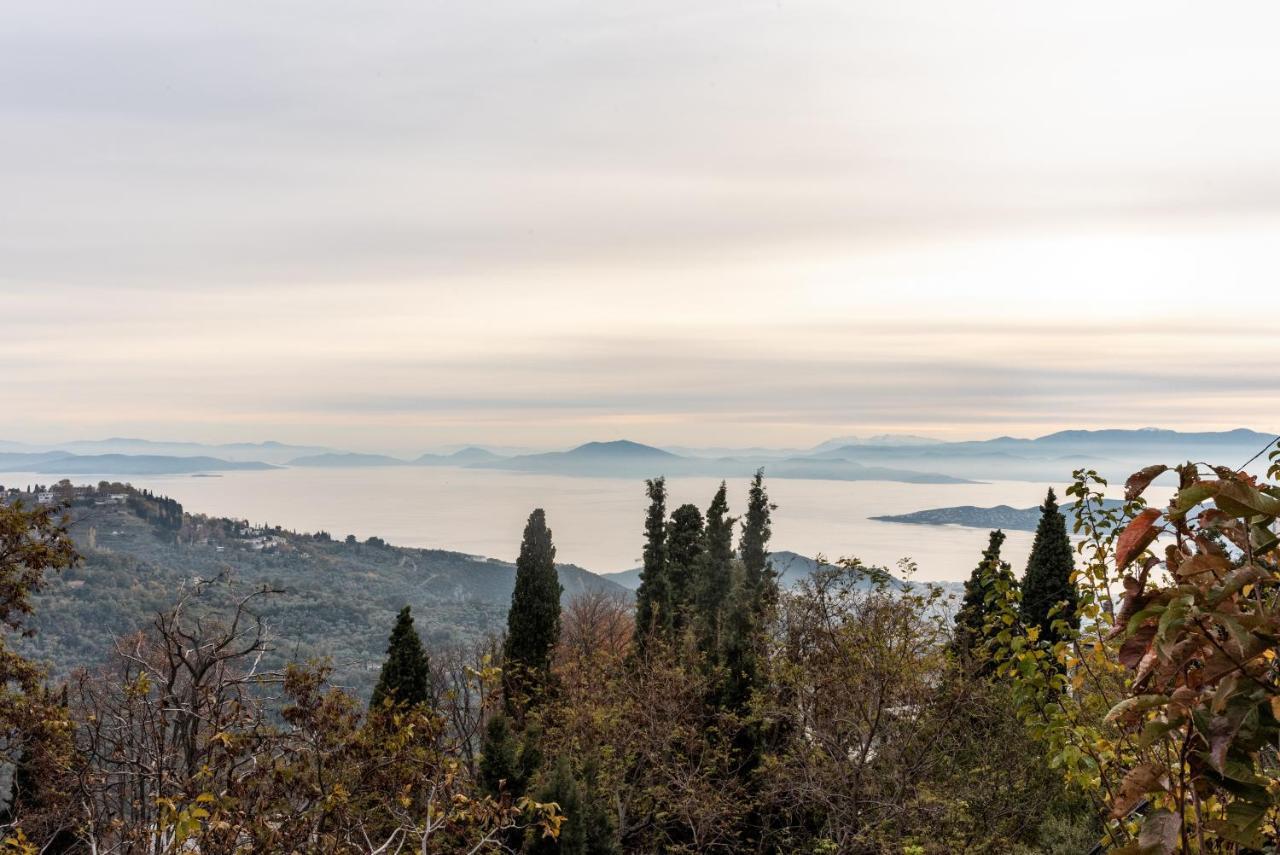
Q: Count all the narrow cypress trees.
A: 8